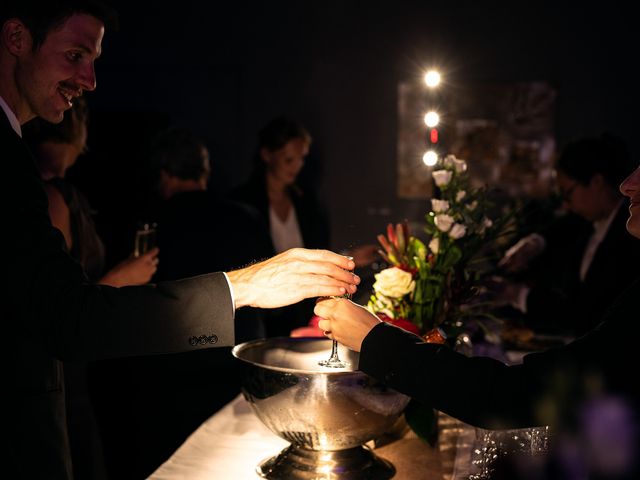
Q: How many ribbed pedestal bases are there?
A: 1